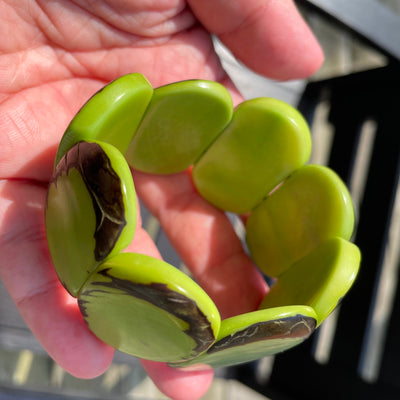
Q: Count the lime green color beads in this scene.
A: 8